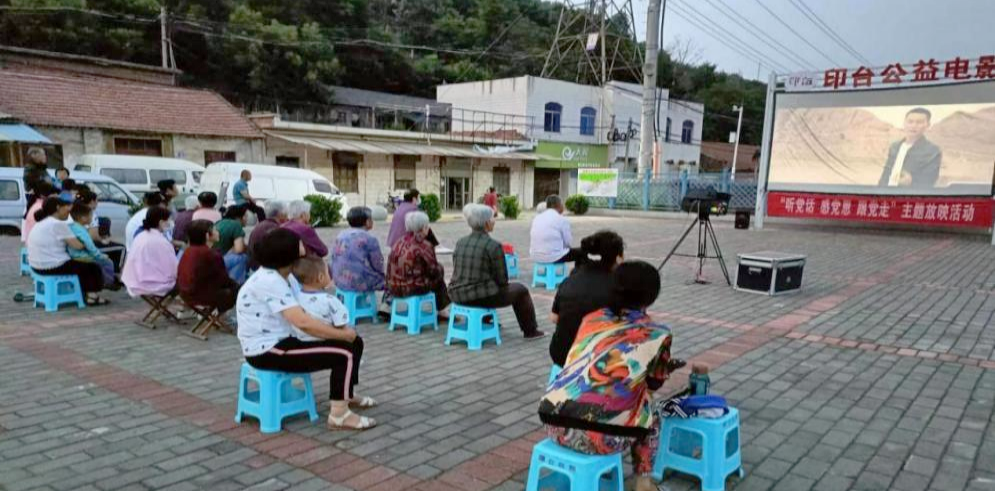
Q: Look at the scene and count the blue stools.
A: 11